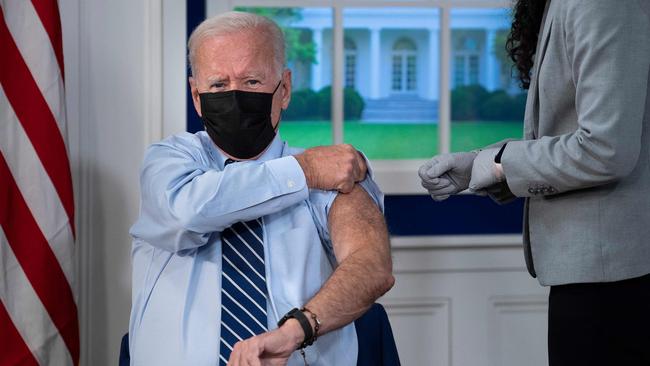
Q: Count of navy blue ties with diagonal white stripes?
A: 1